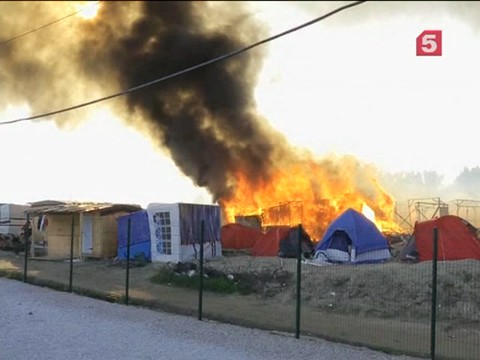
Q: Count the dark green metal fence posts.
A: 6